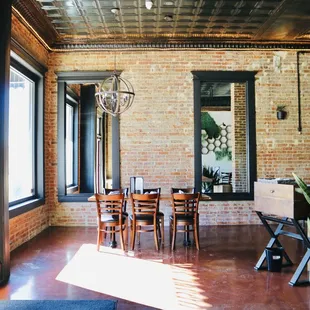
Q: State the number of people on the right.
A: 0